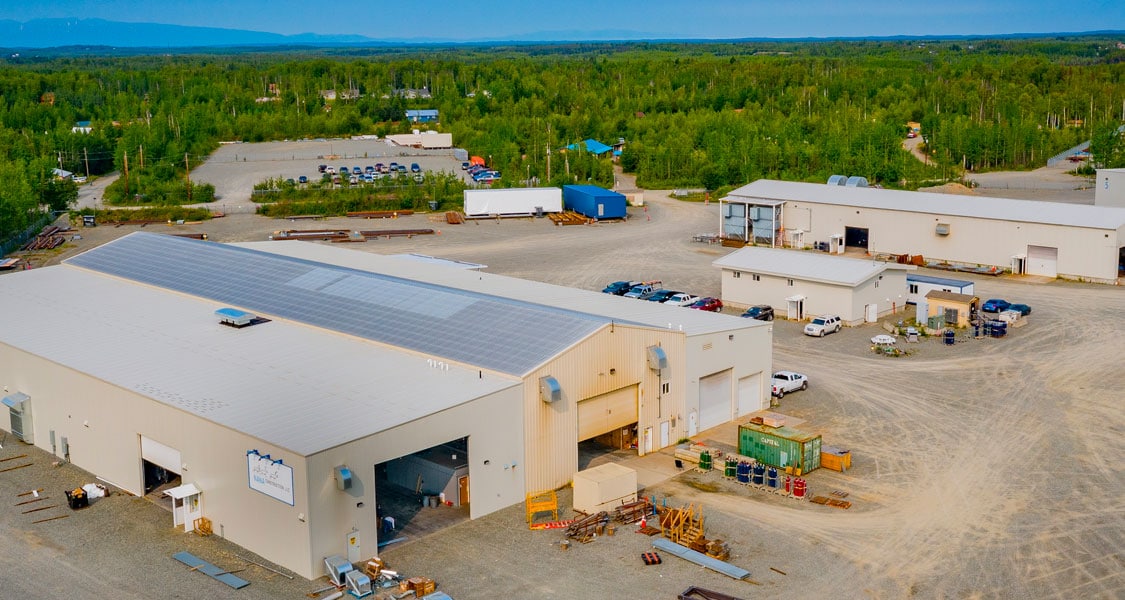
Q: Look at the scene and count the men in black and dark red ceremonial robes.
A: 0